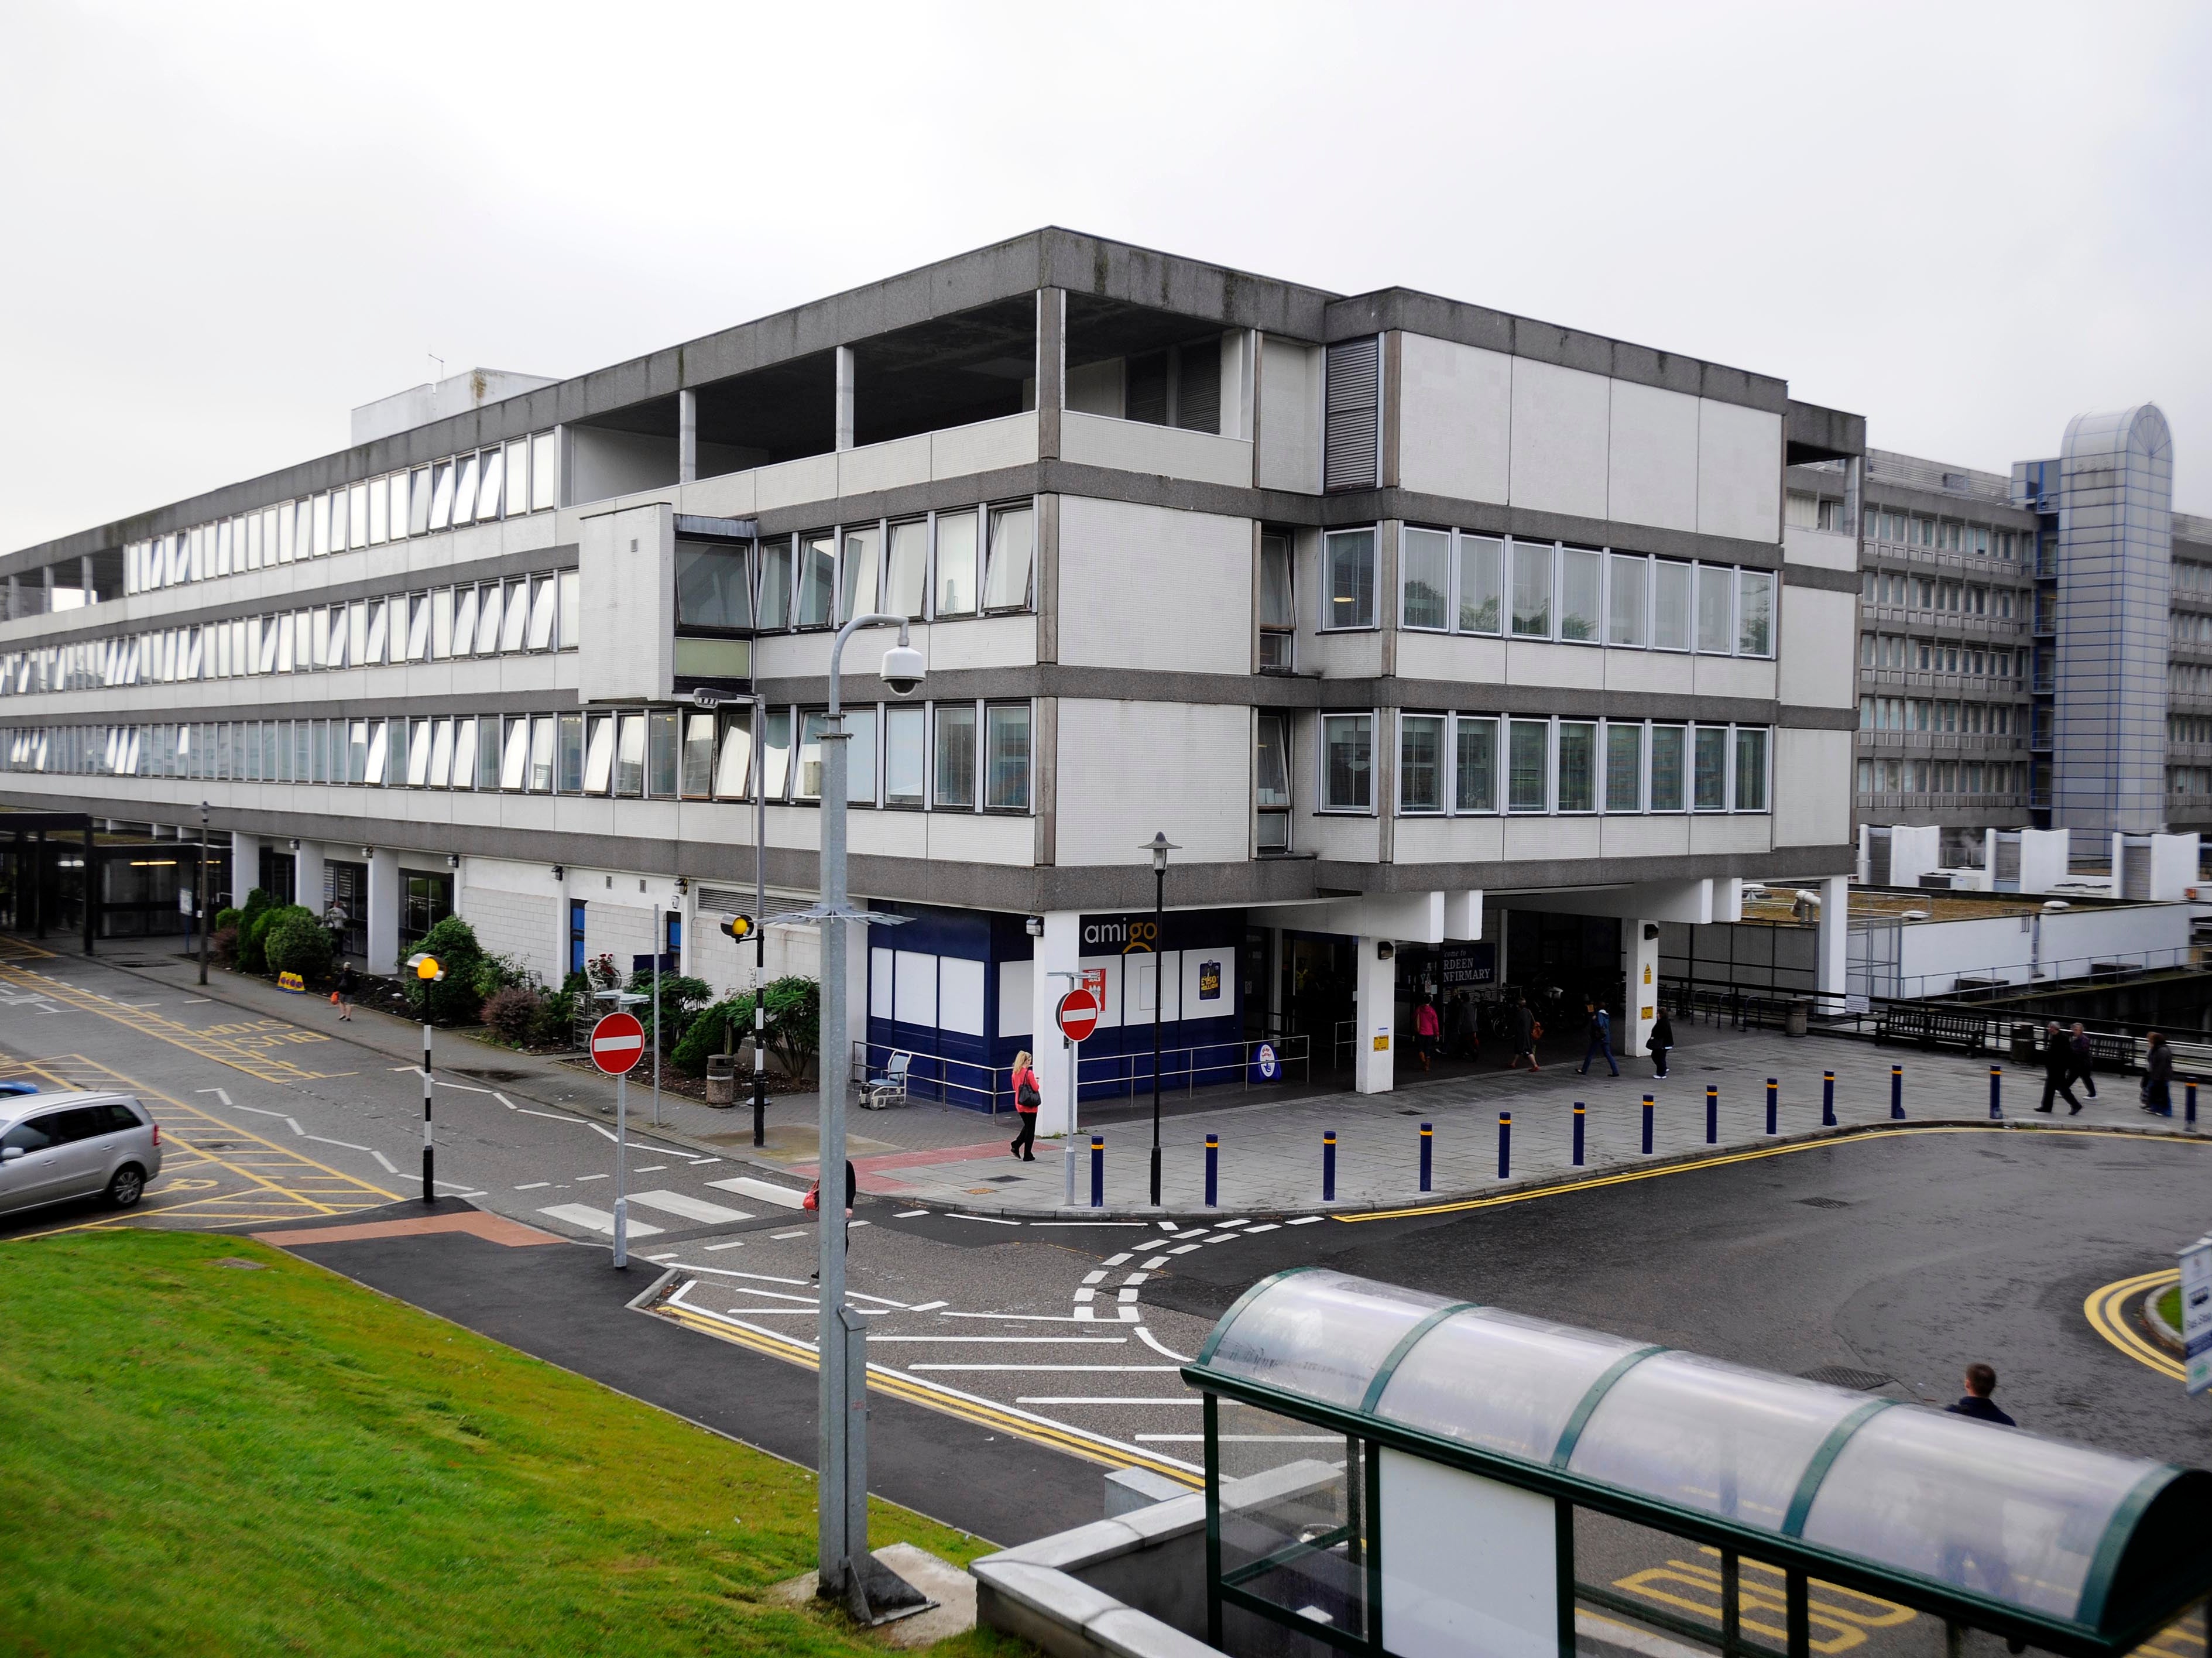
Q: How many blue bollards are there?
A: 13